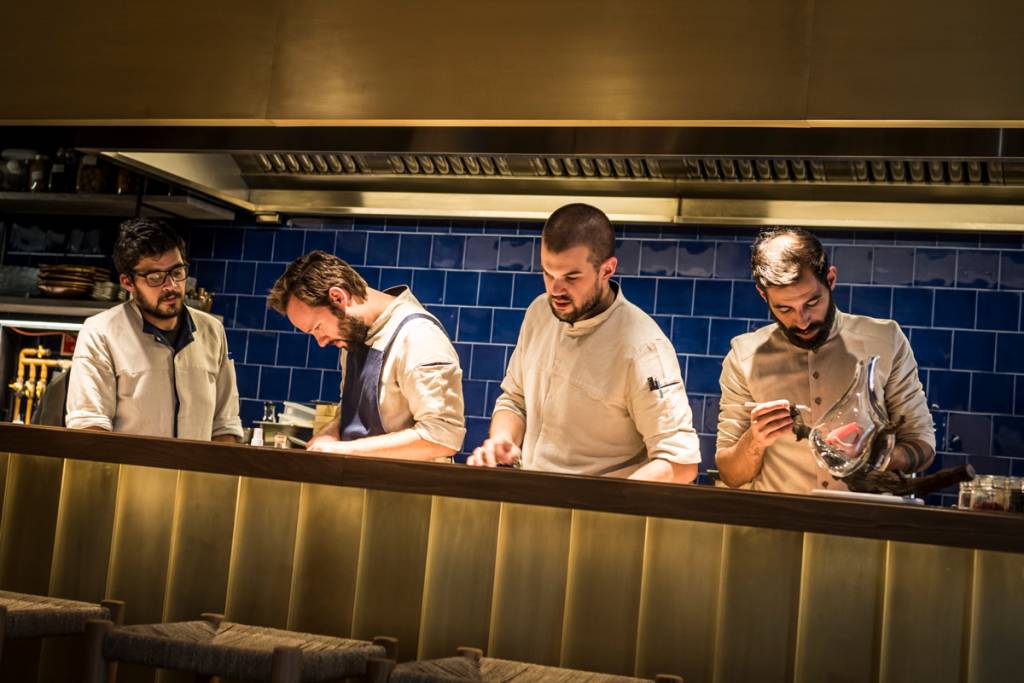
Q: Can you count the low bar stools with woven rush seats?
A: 3